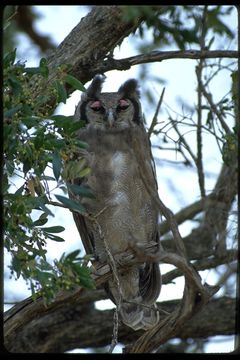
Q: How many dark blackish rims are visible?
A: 2